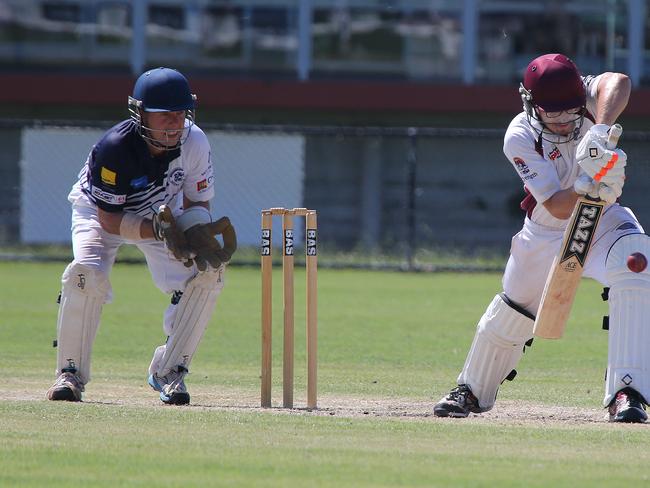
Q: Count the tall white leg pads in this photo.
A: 4